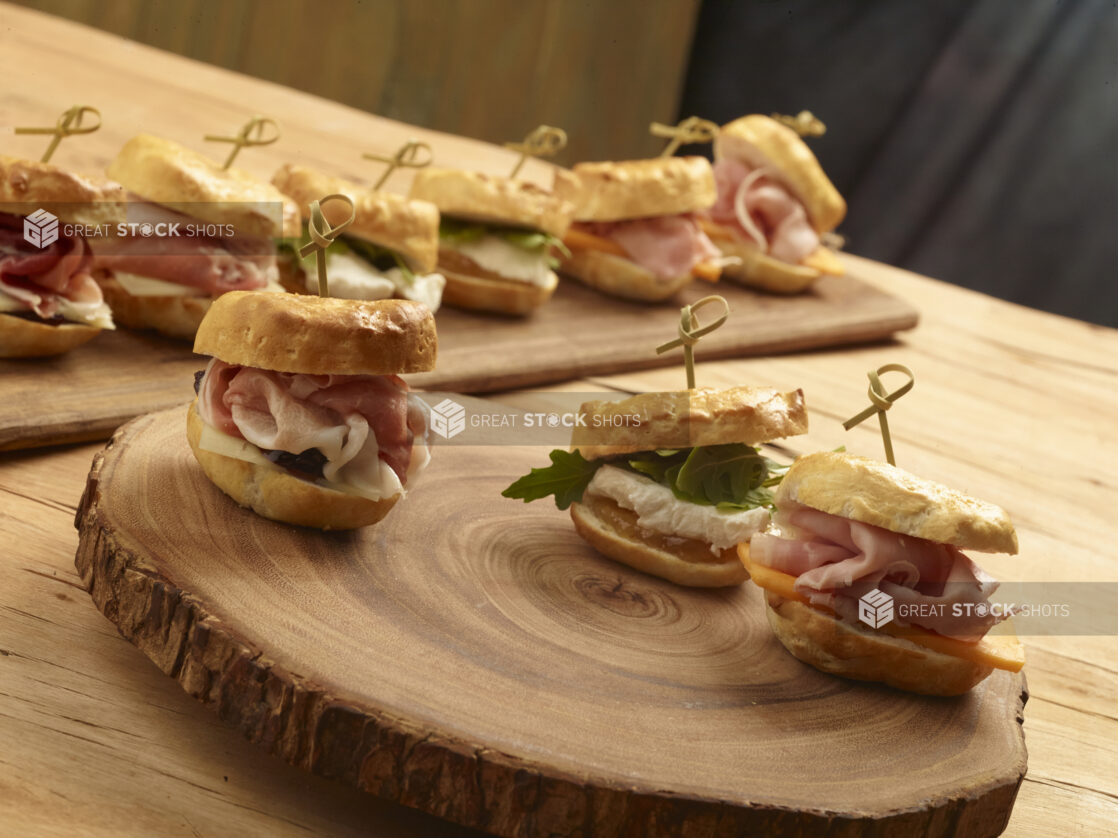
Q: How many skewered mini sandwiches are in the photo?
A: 9